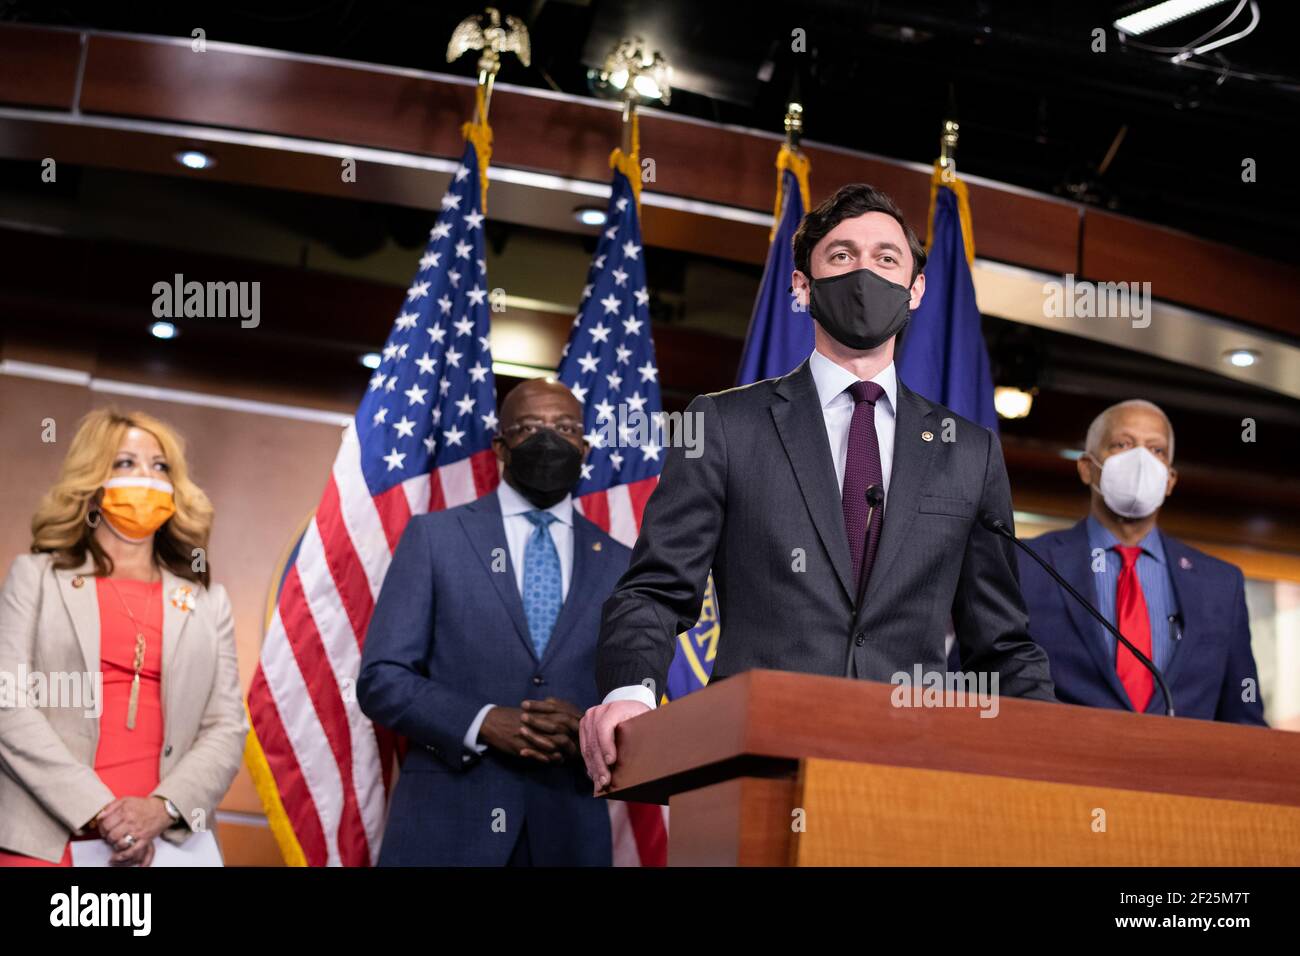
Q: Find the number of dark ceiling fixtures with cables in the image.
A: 1